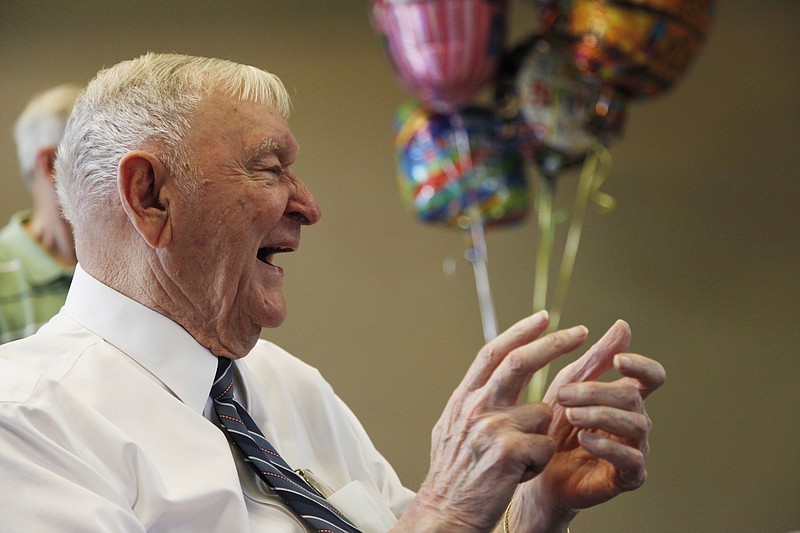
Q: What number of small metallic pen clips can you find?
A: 1